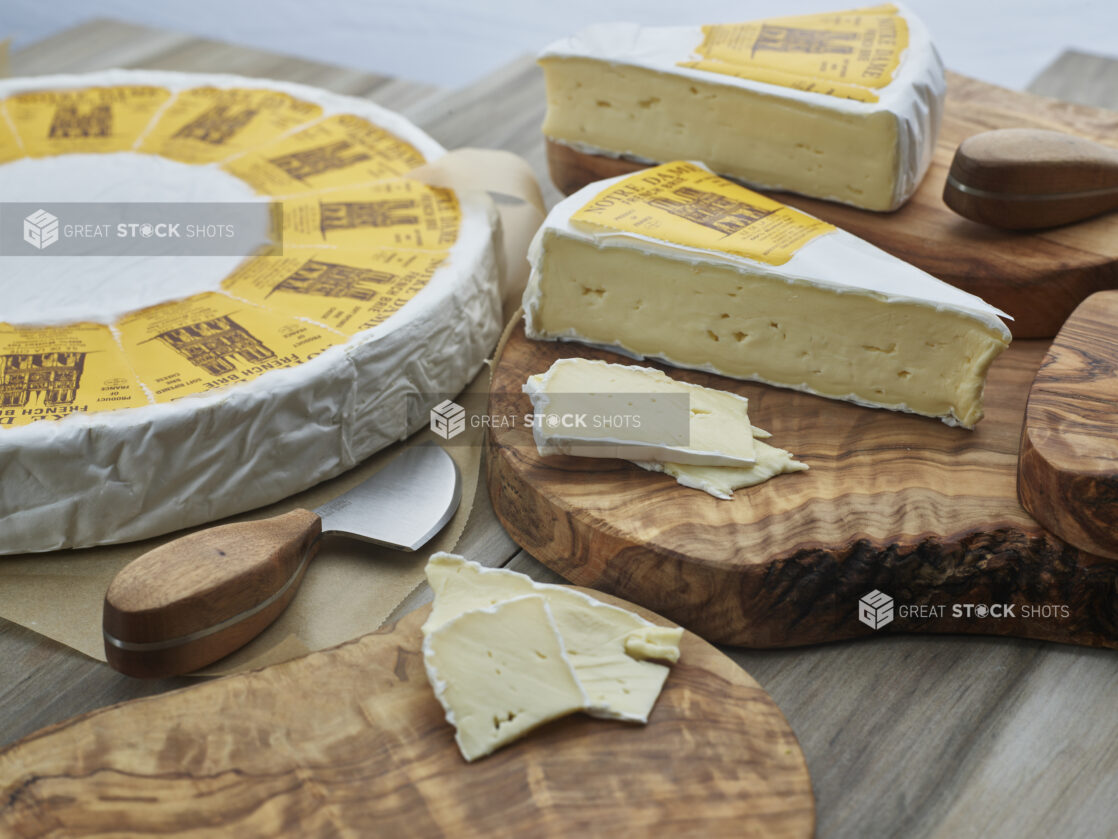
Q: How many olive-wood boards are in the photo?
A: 4